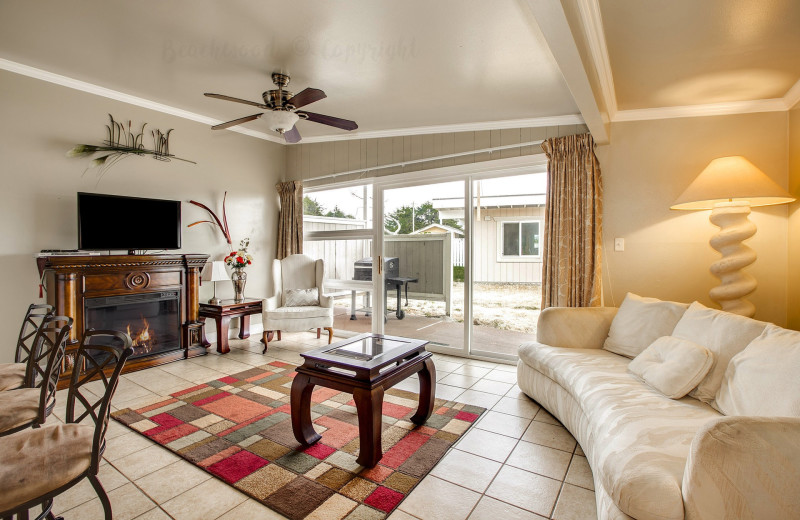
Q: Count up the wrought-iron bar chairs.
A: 3